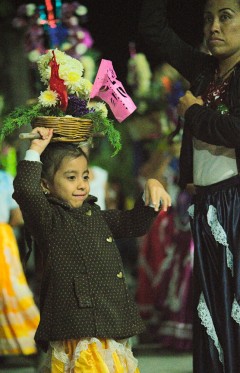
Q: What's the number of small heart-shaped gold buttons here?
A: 3